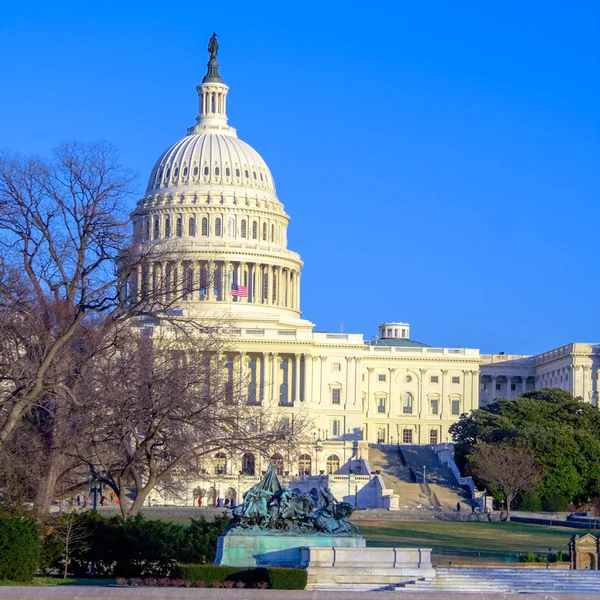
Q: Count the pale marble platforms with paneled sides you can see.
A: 1